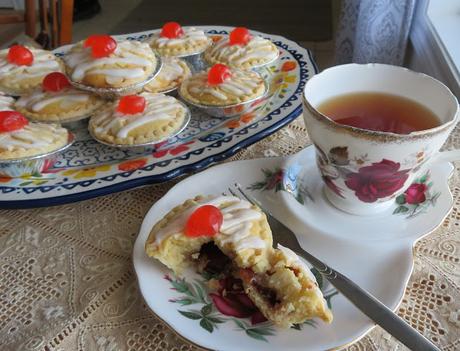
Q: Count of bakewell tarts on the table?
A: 11